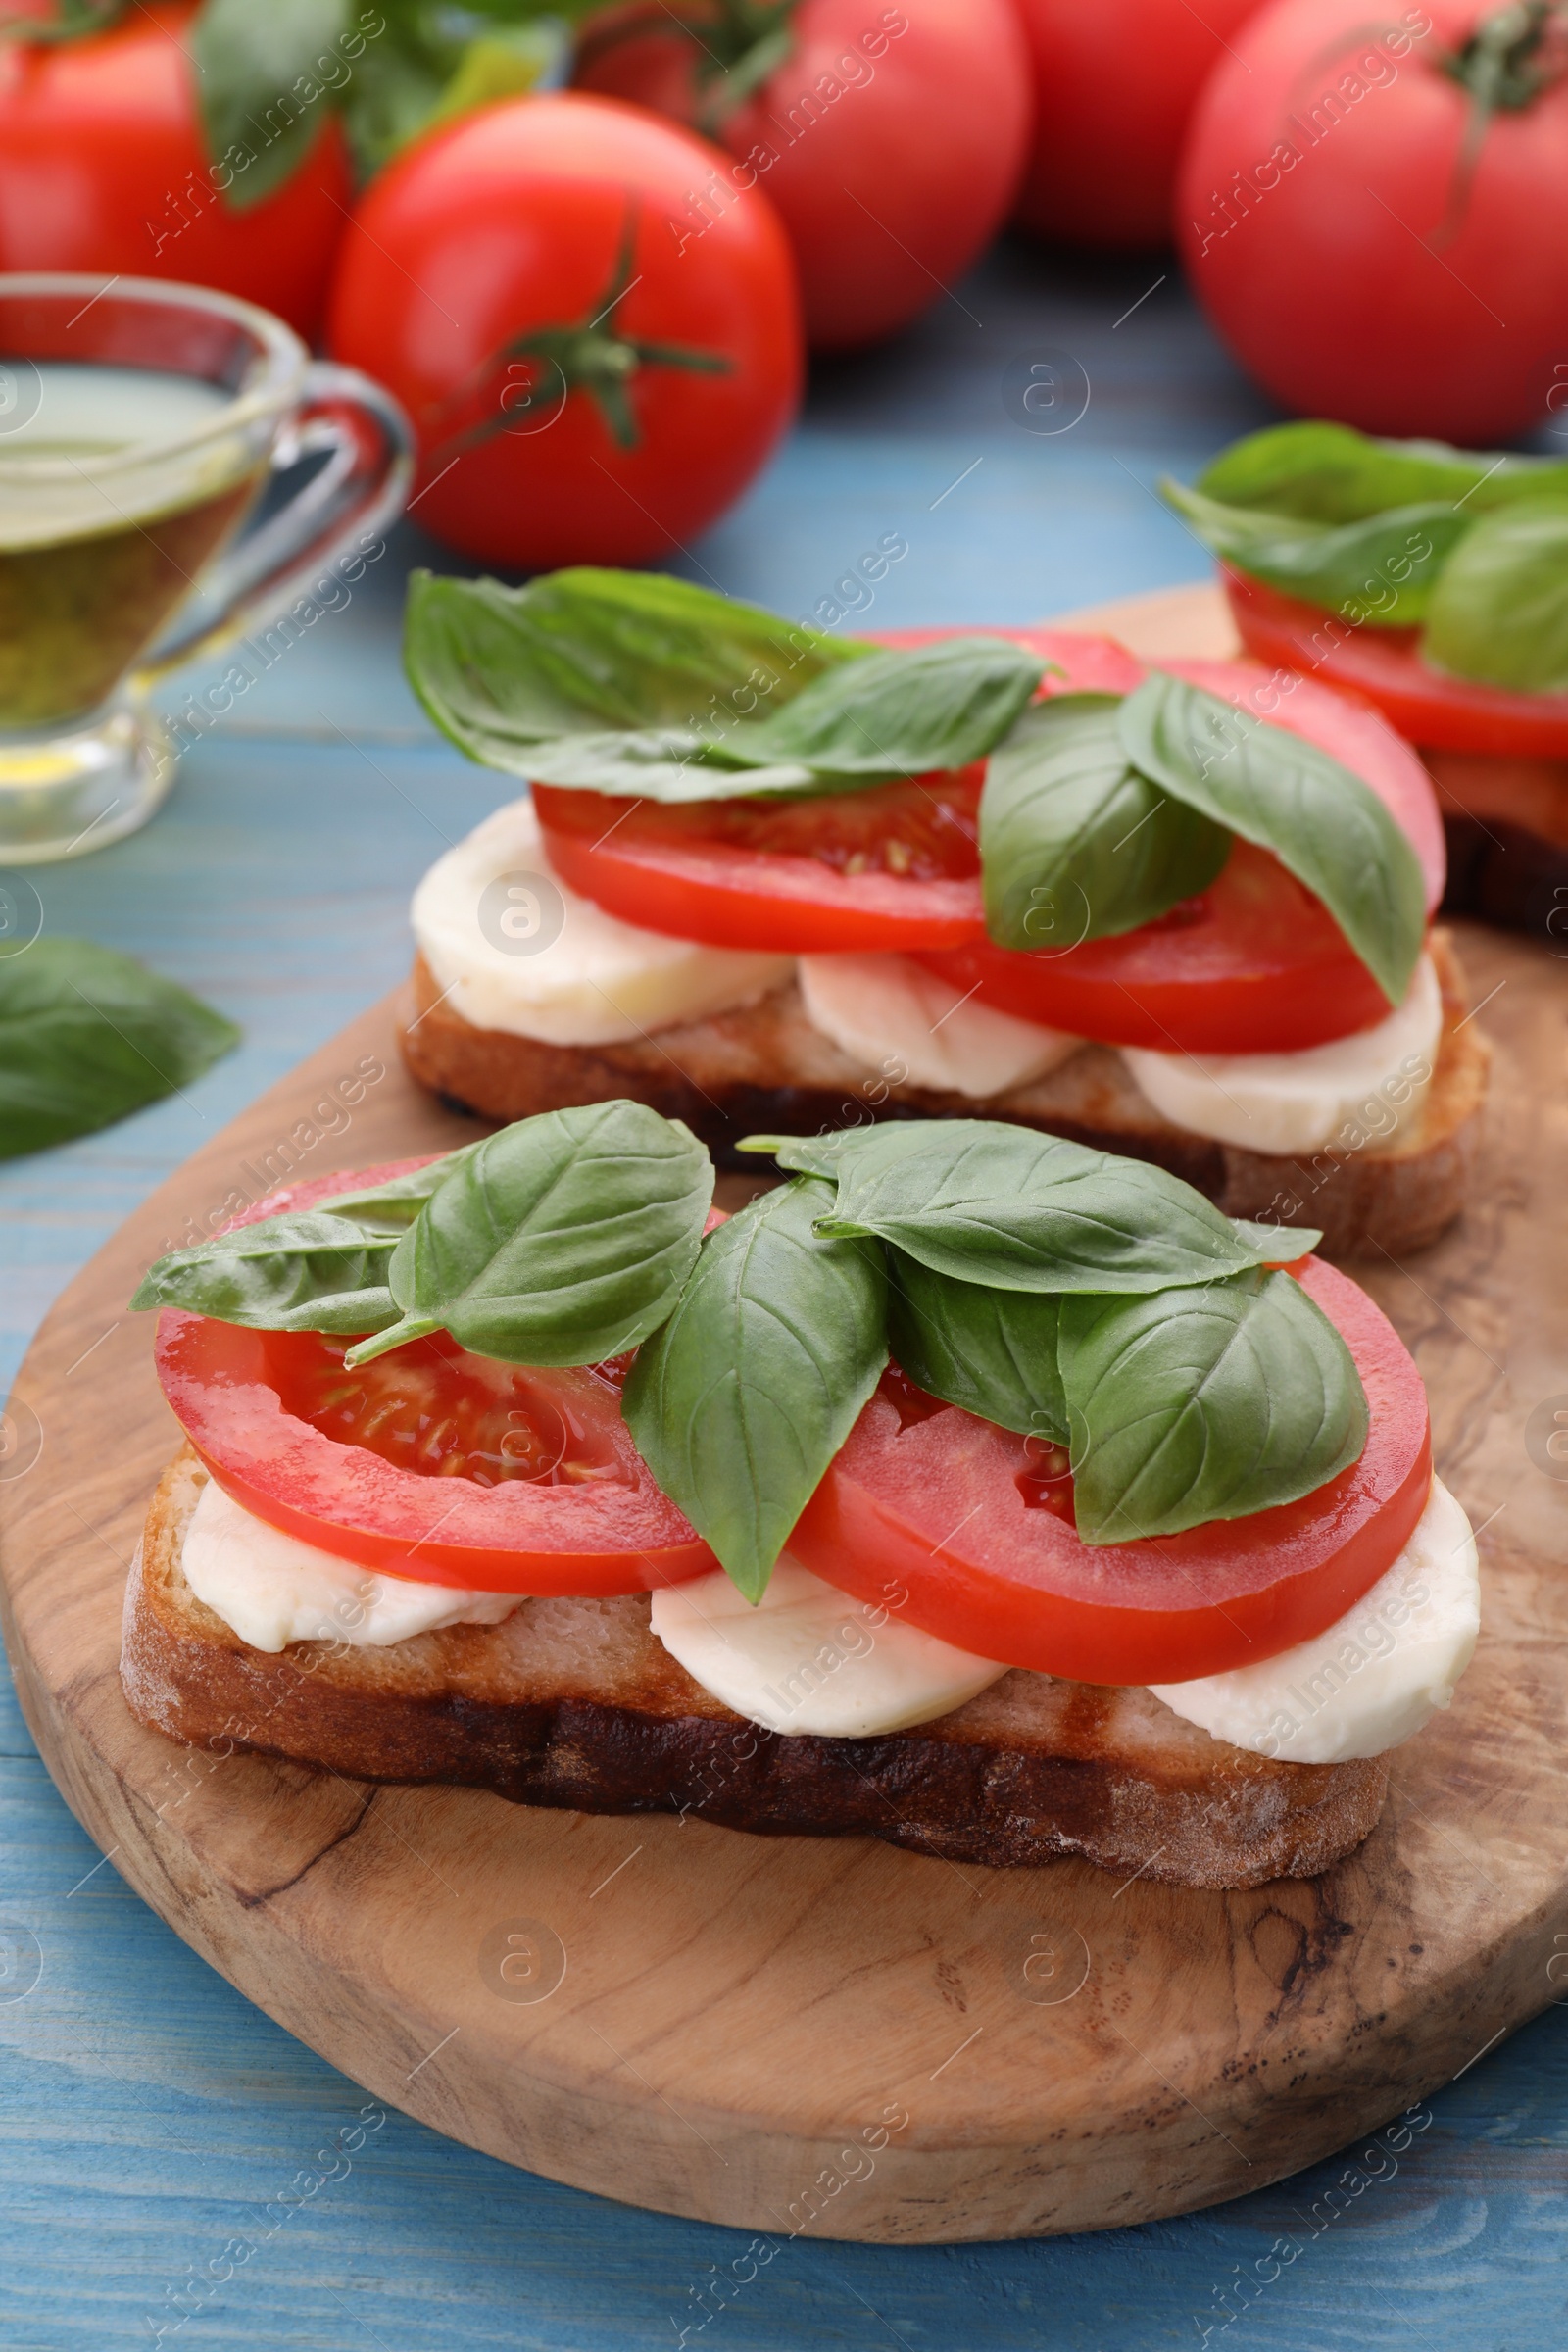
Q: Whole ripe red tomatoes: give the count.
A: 5